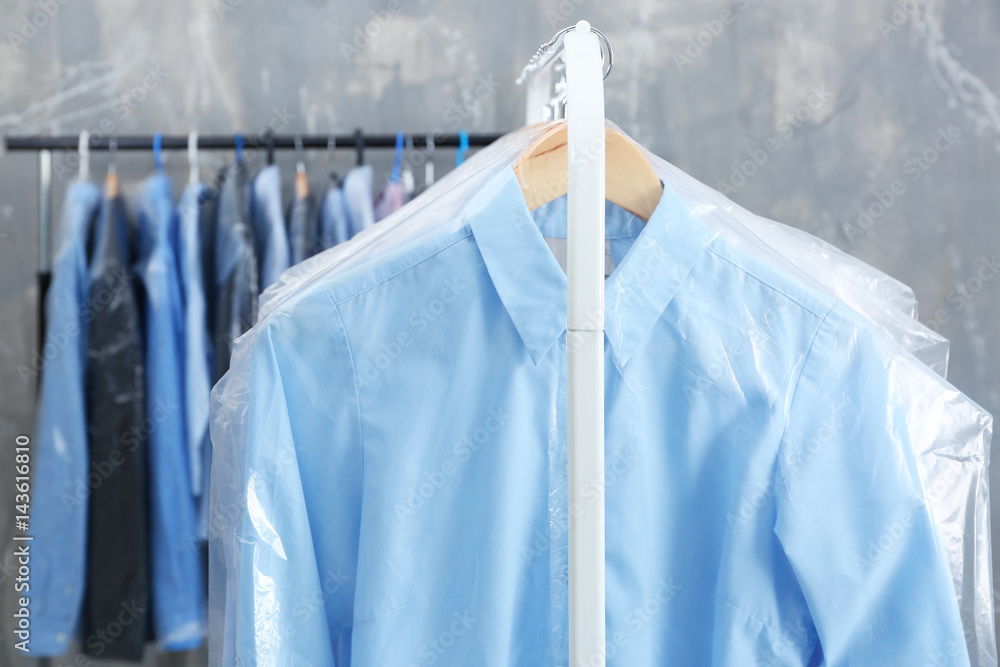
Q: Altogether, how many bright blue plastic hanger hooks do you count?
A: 4